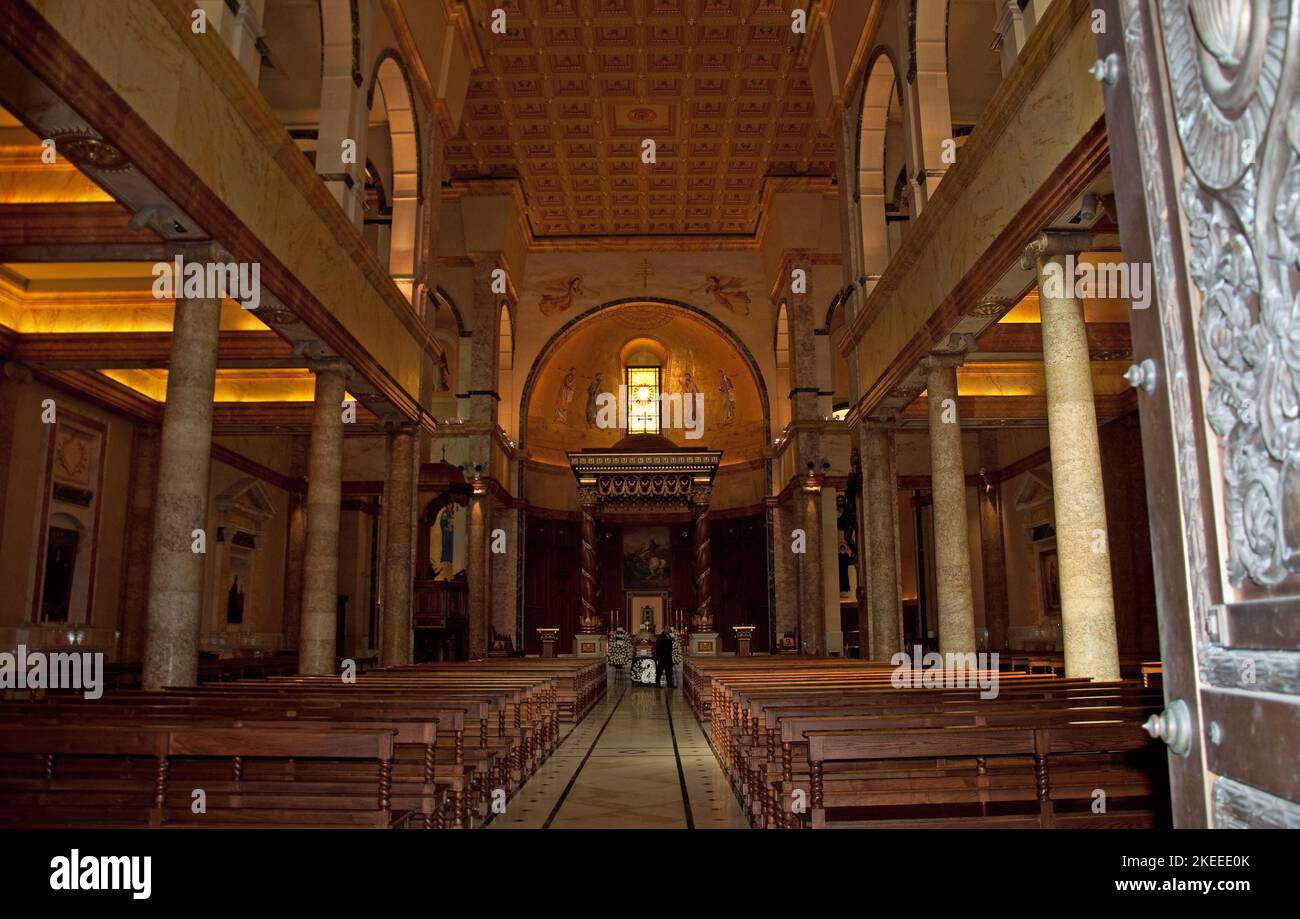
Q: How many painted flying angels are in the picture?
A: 2